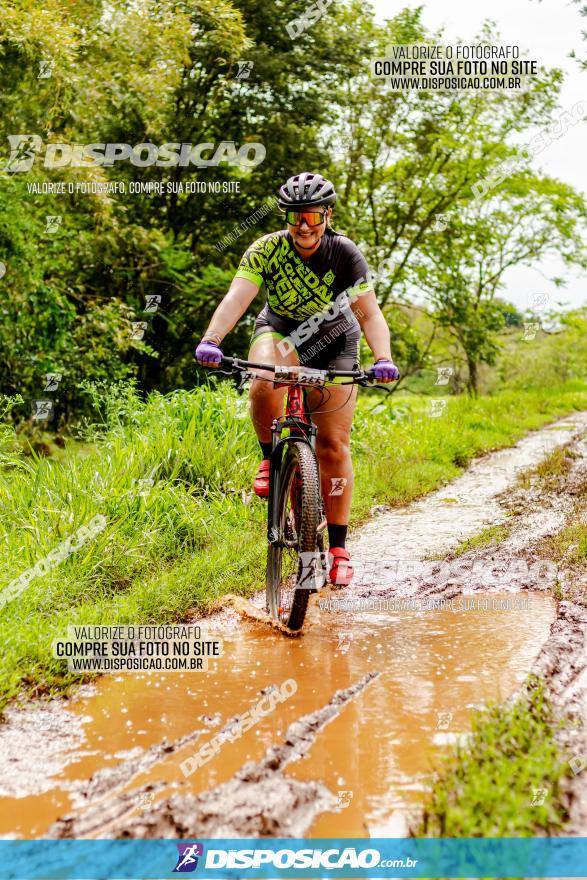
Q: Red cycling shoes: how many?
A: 2